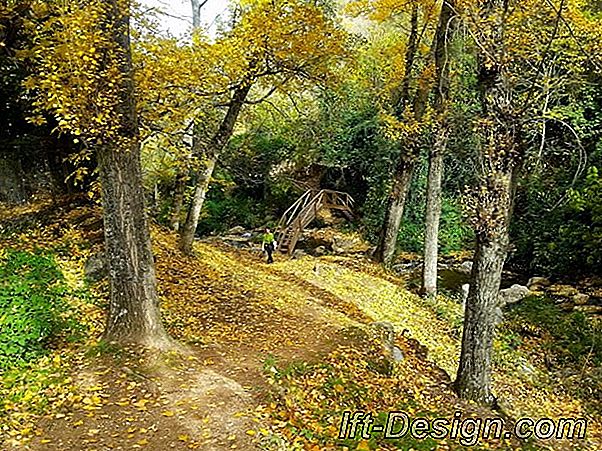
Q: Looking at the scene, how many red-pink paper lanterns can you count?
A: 0